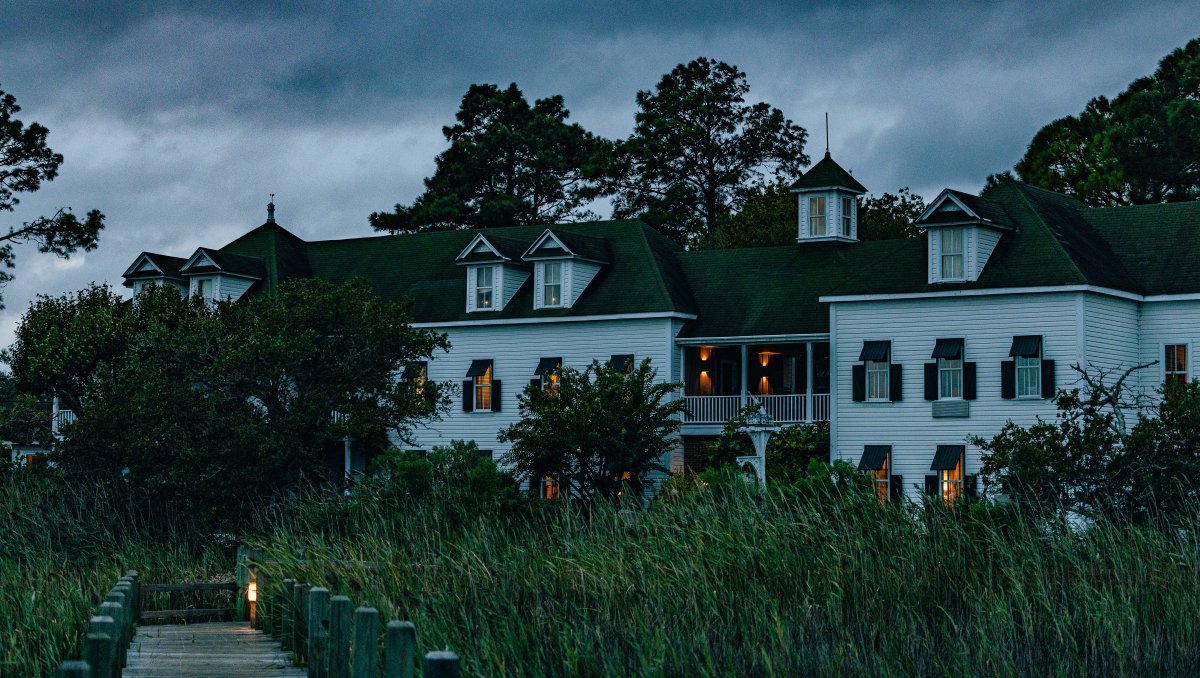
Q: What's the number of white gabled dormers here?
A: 5